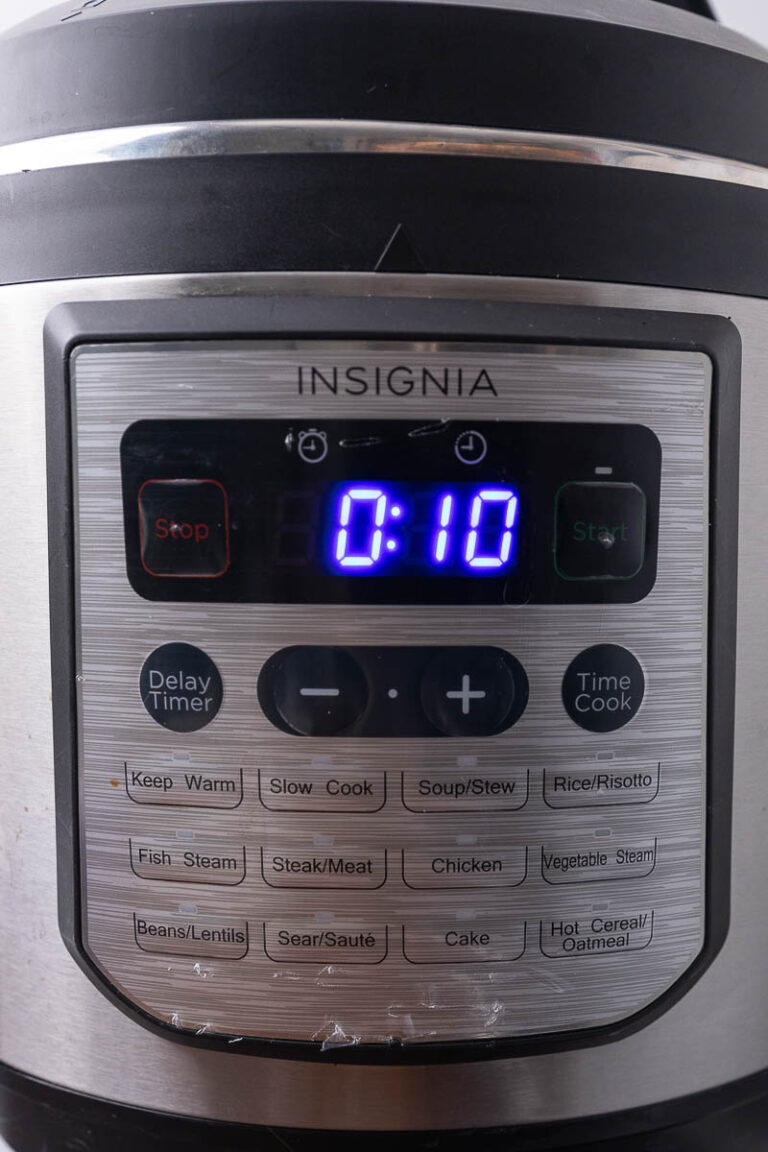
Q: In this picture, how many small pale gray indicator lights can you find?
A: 13